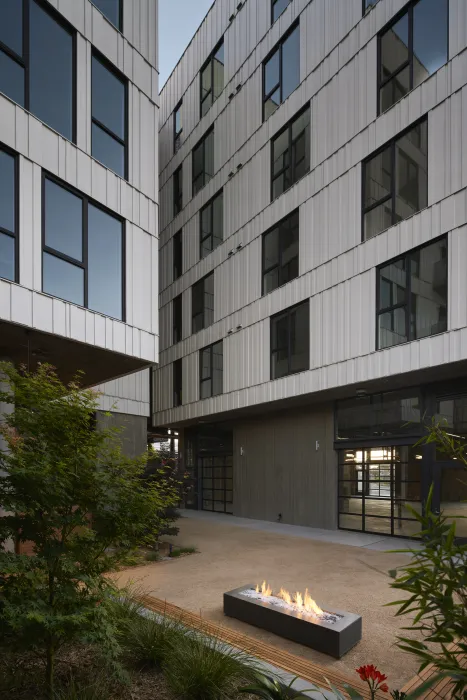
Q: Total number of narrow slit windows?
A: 5